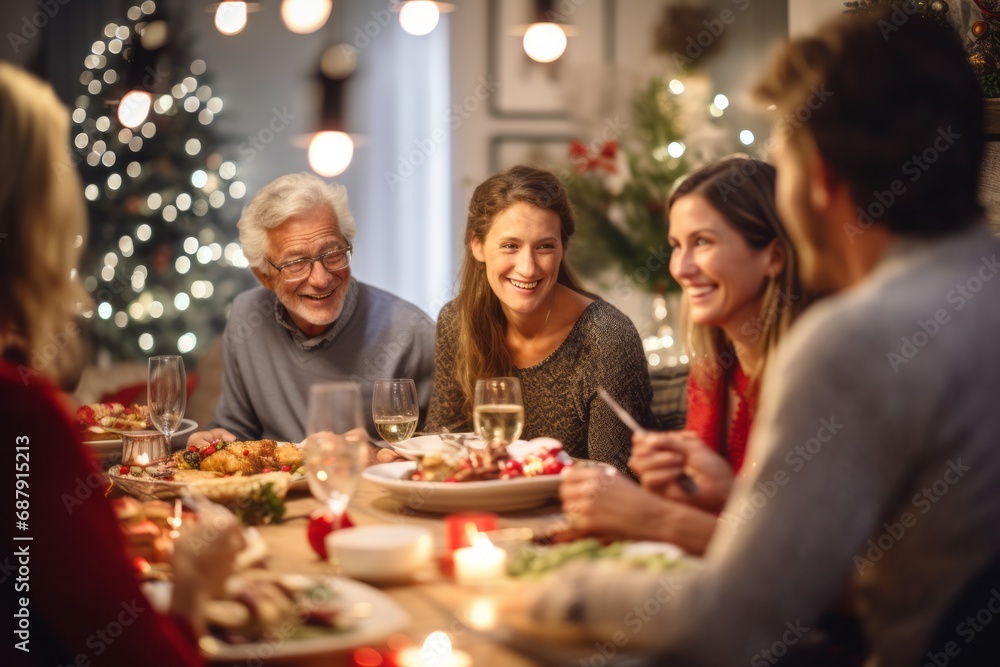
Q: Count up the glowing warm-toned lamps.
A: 6